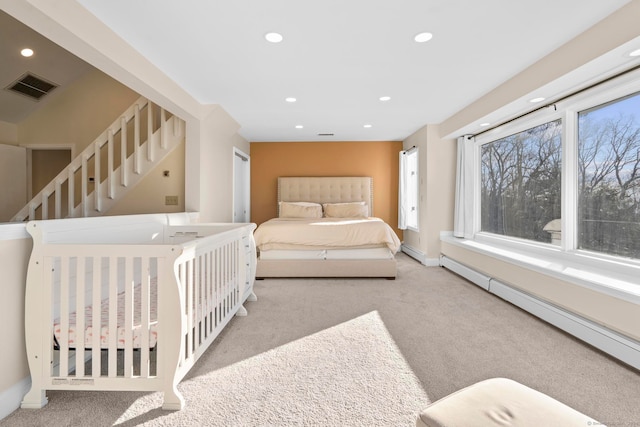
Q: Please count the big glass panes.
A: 2